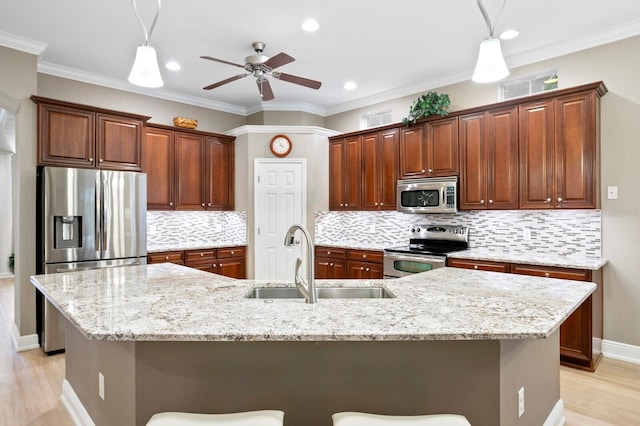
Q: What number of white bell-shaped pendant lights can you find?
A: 2